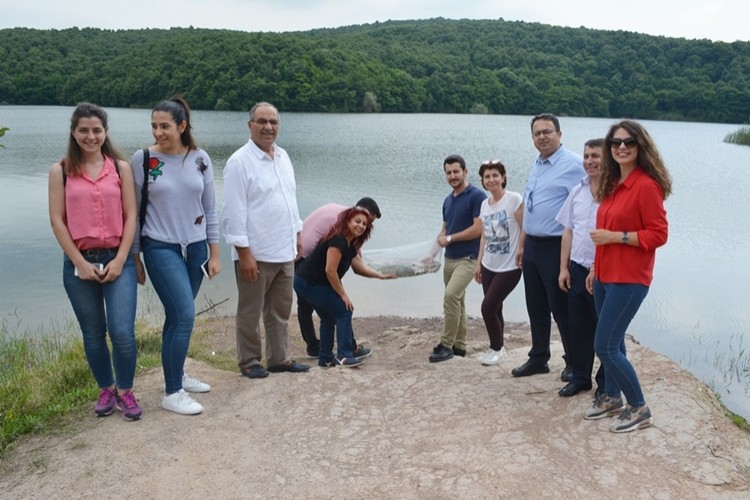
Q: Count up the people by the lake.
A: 10